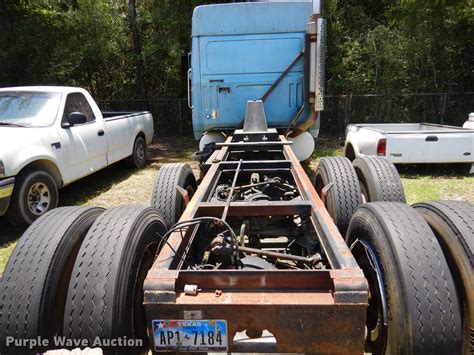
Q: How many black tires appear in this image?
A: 9